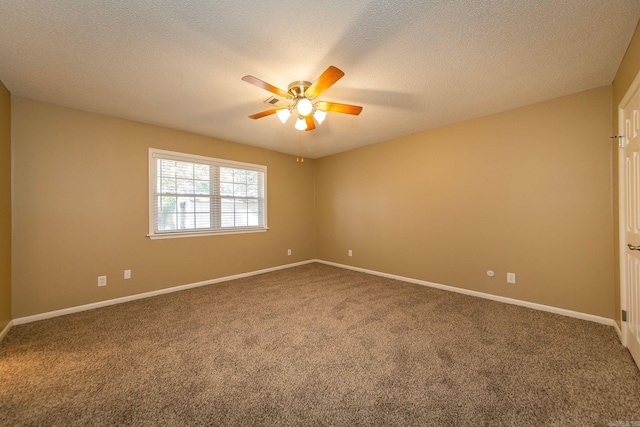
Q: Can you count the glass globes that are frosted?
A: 4